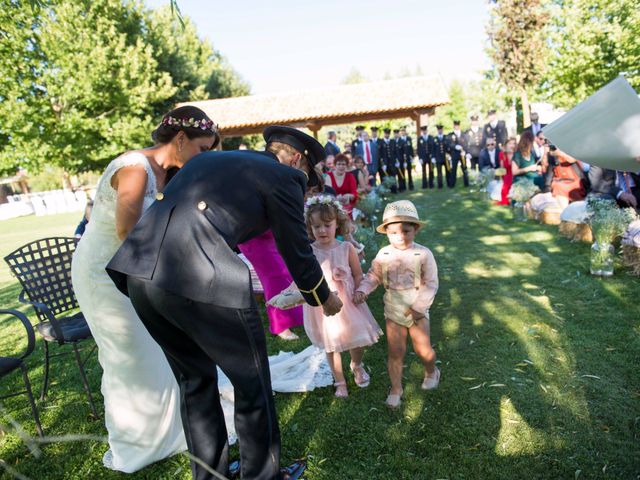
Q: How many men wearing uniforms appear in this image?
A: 11